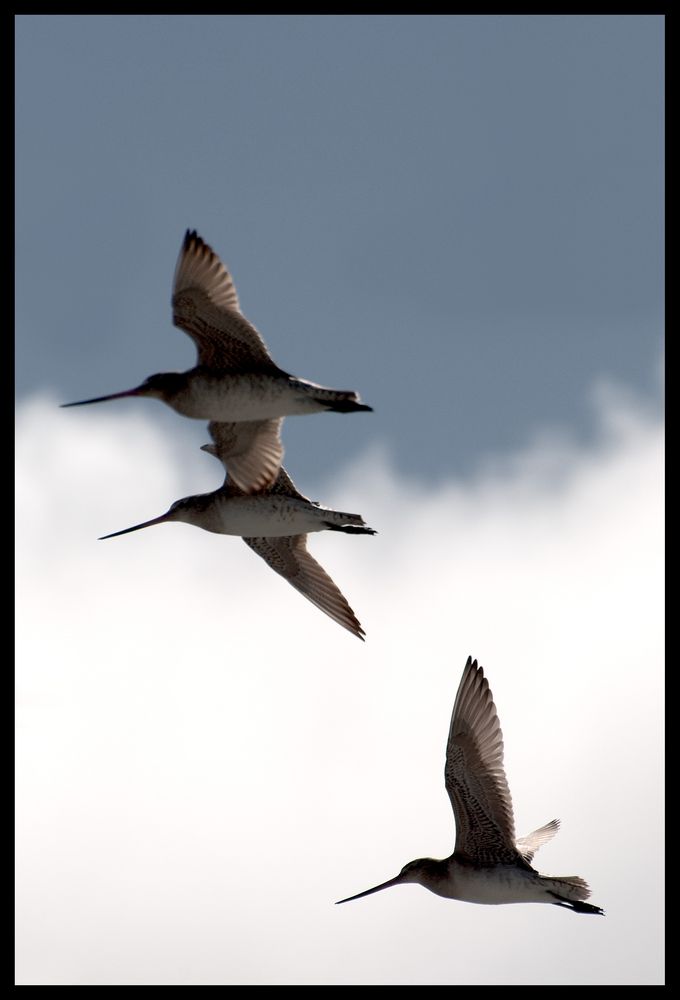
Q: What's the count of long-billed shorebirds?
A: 3